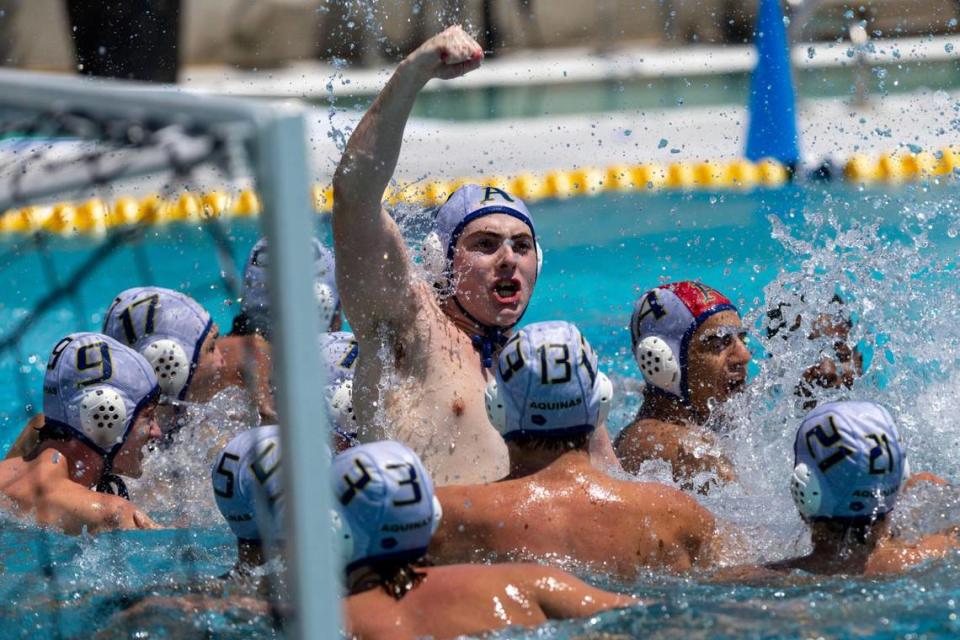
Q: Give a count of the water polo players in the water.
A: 11